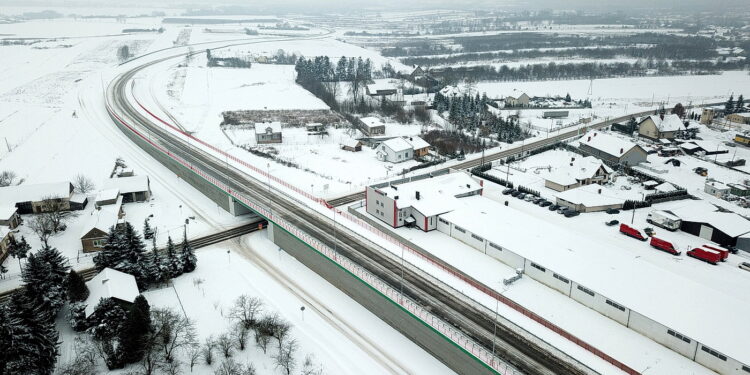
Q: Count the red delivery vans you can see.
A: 4